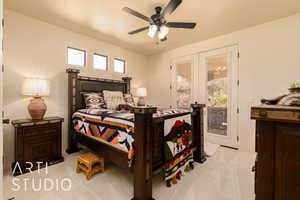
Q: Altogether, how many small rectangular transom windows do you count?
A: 3